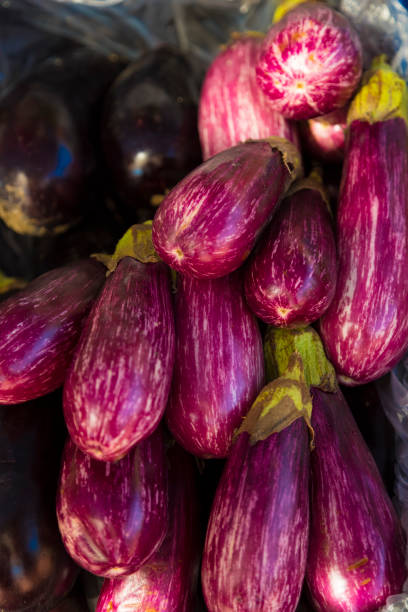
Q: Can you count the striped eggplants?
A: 13